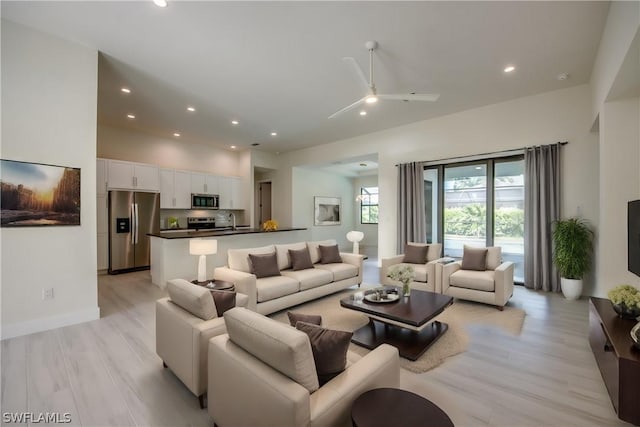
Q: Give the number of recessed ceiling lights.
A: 10